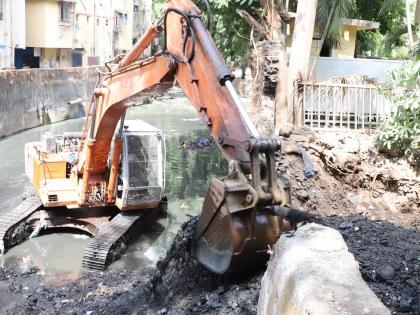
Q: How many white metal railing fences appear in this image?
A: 1